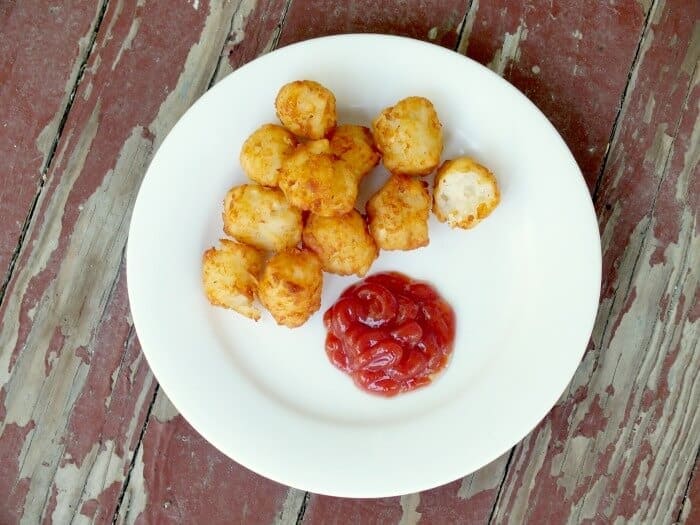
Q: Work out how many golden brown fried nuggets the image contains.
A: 11